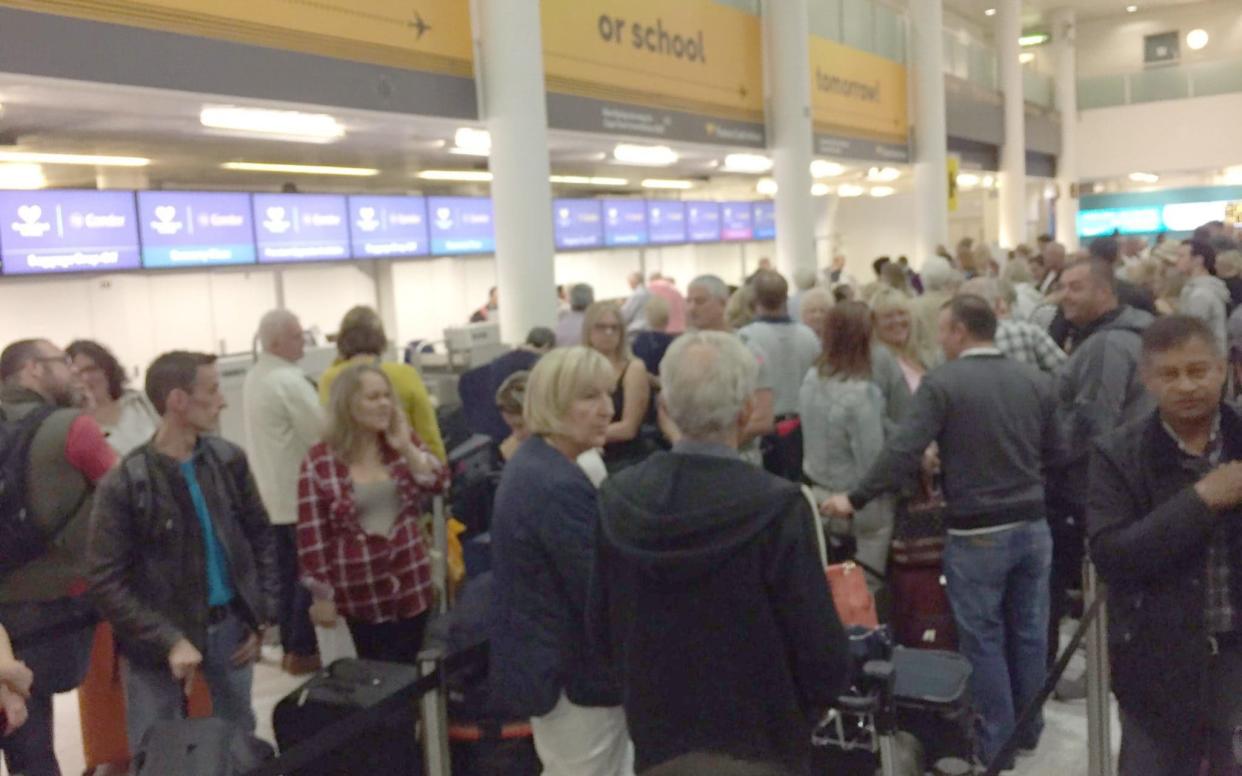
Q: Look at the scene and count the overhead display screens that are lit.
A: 11